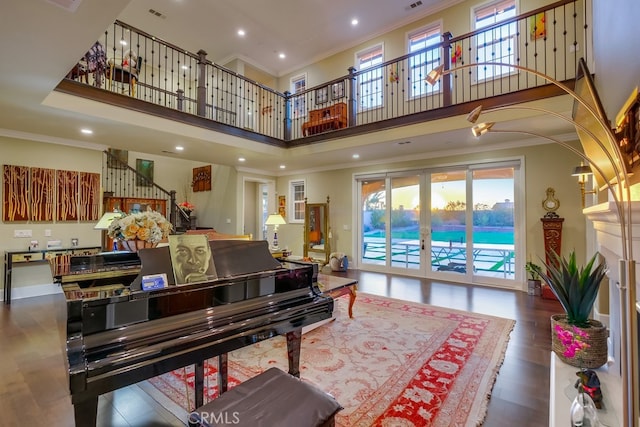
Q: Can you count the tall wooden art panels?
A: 4